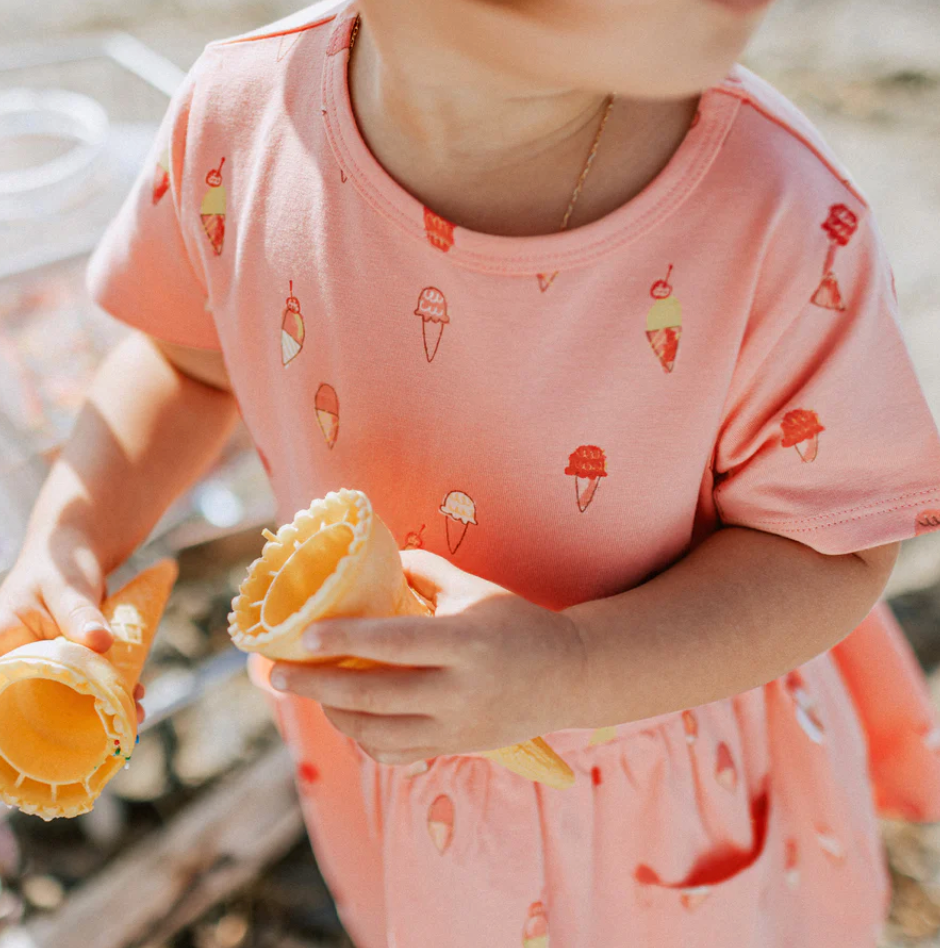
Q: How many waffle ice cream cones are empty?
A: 2